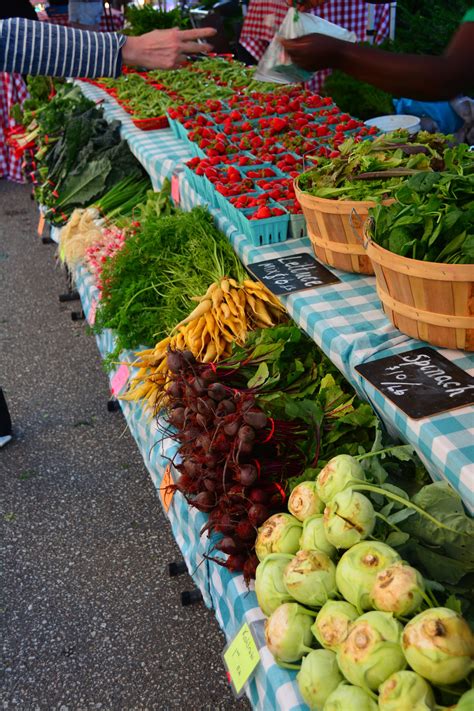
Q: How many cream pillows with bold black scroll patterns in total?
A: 0